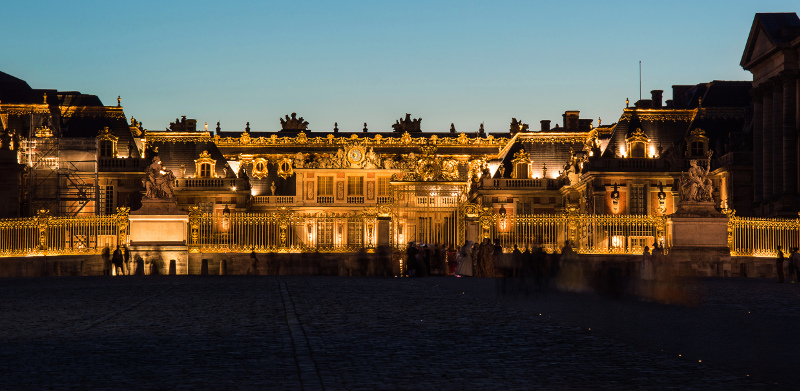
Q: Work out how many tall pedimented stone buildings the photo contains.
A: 1